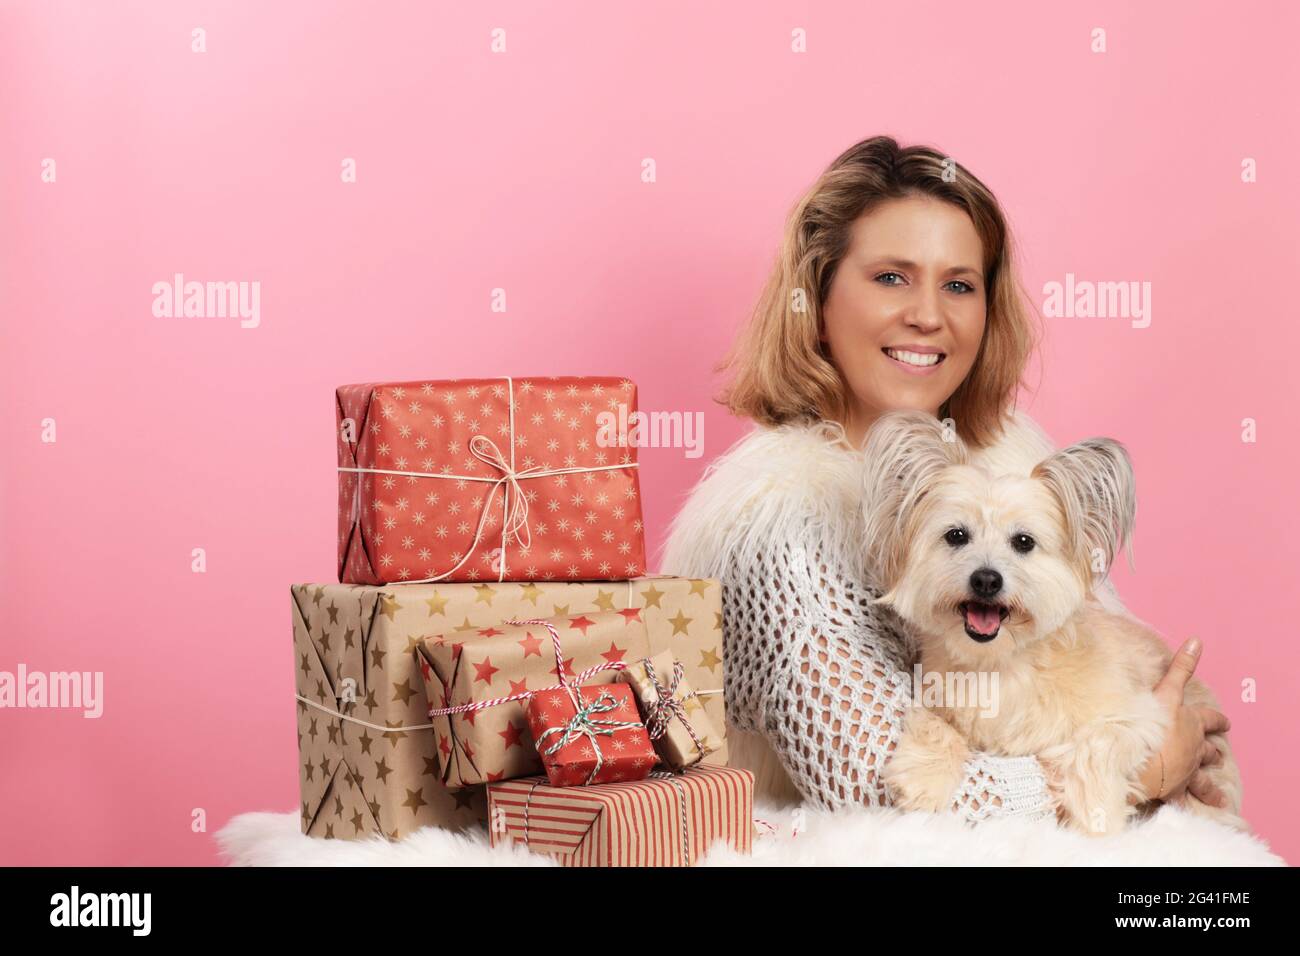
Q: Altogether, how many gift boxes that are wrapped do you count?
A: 6